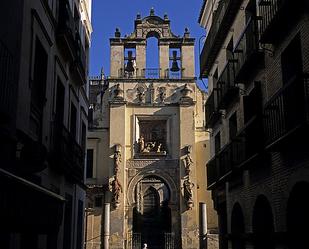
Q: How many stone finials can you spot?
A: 5